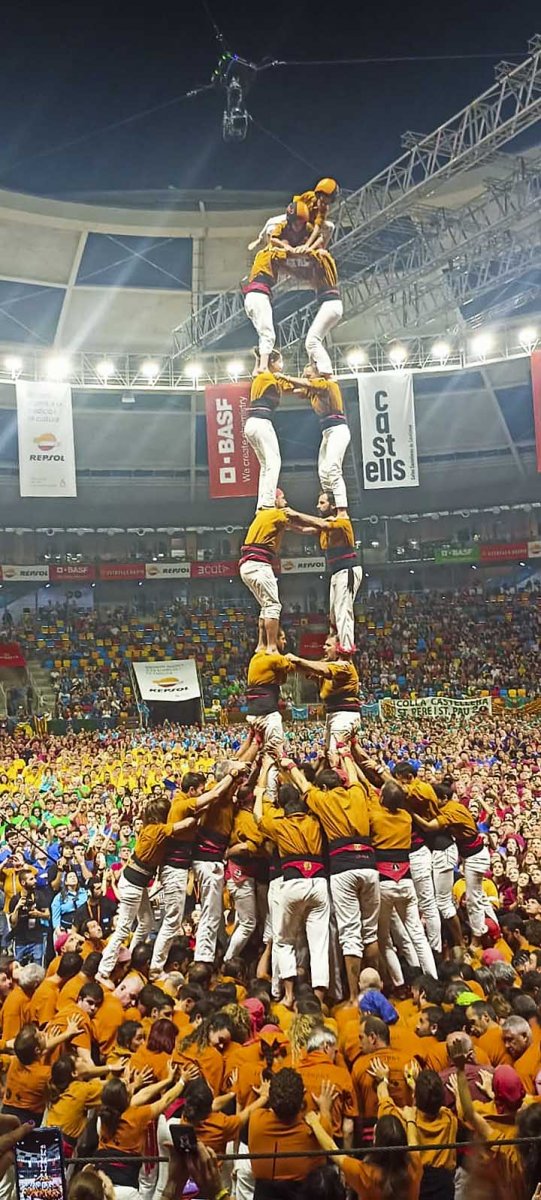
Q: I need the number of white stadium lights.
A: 11